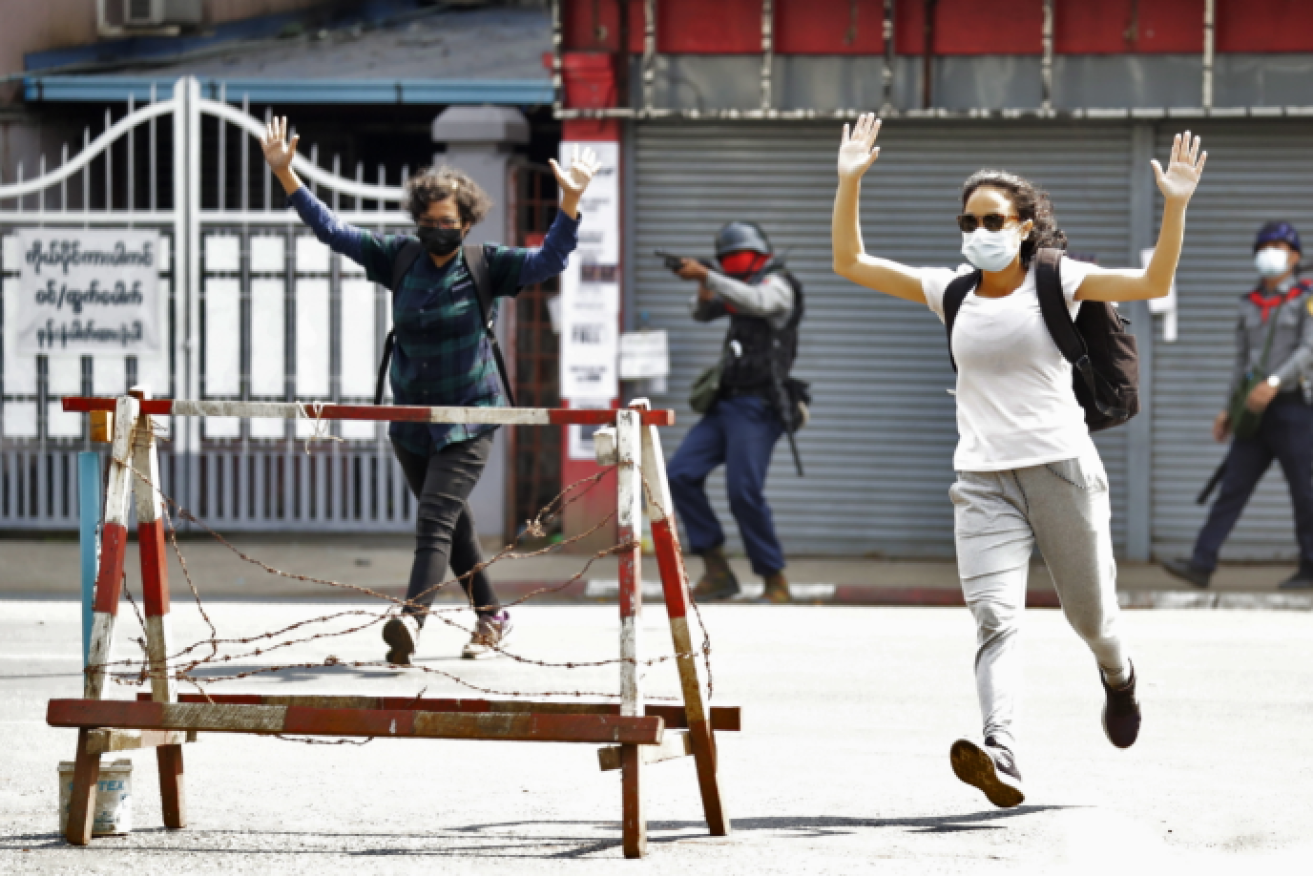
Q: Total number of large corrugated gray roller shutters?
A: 2